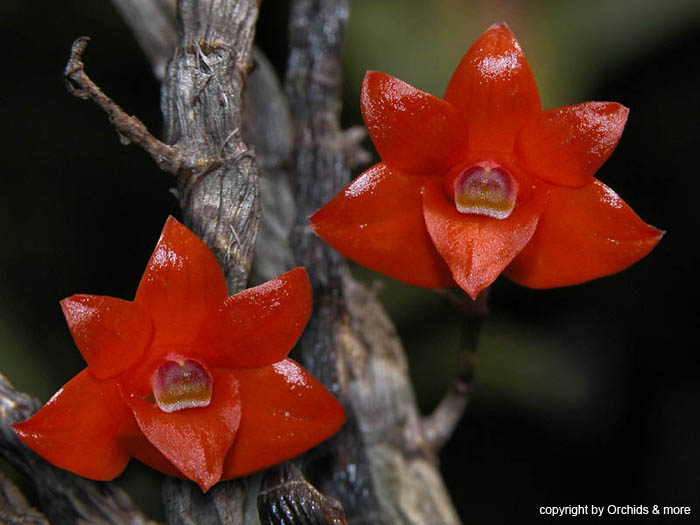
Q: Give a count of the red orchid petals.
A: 12